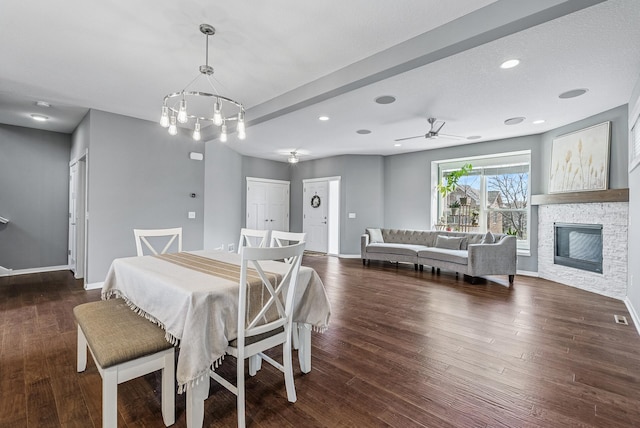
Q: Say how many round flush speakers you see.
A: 5